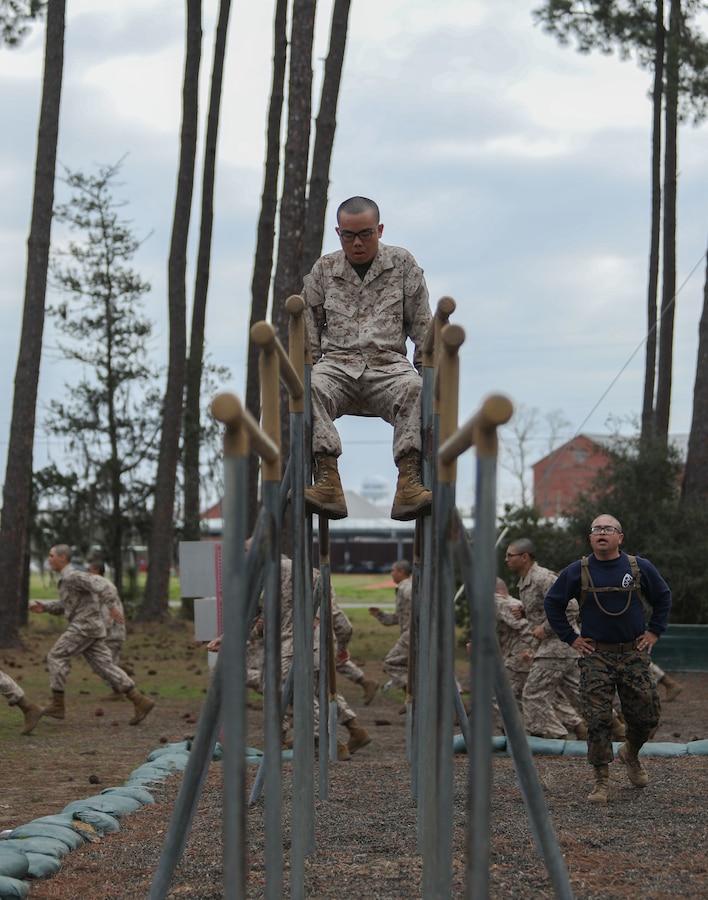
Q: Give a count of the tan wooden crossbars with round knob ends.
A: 6